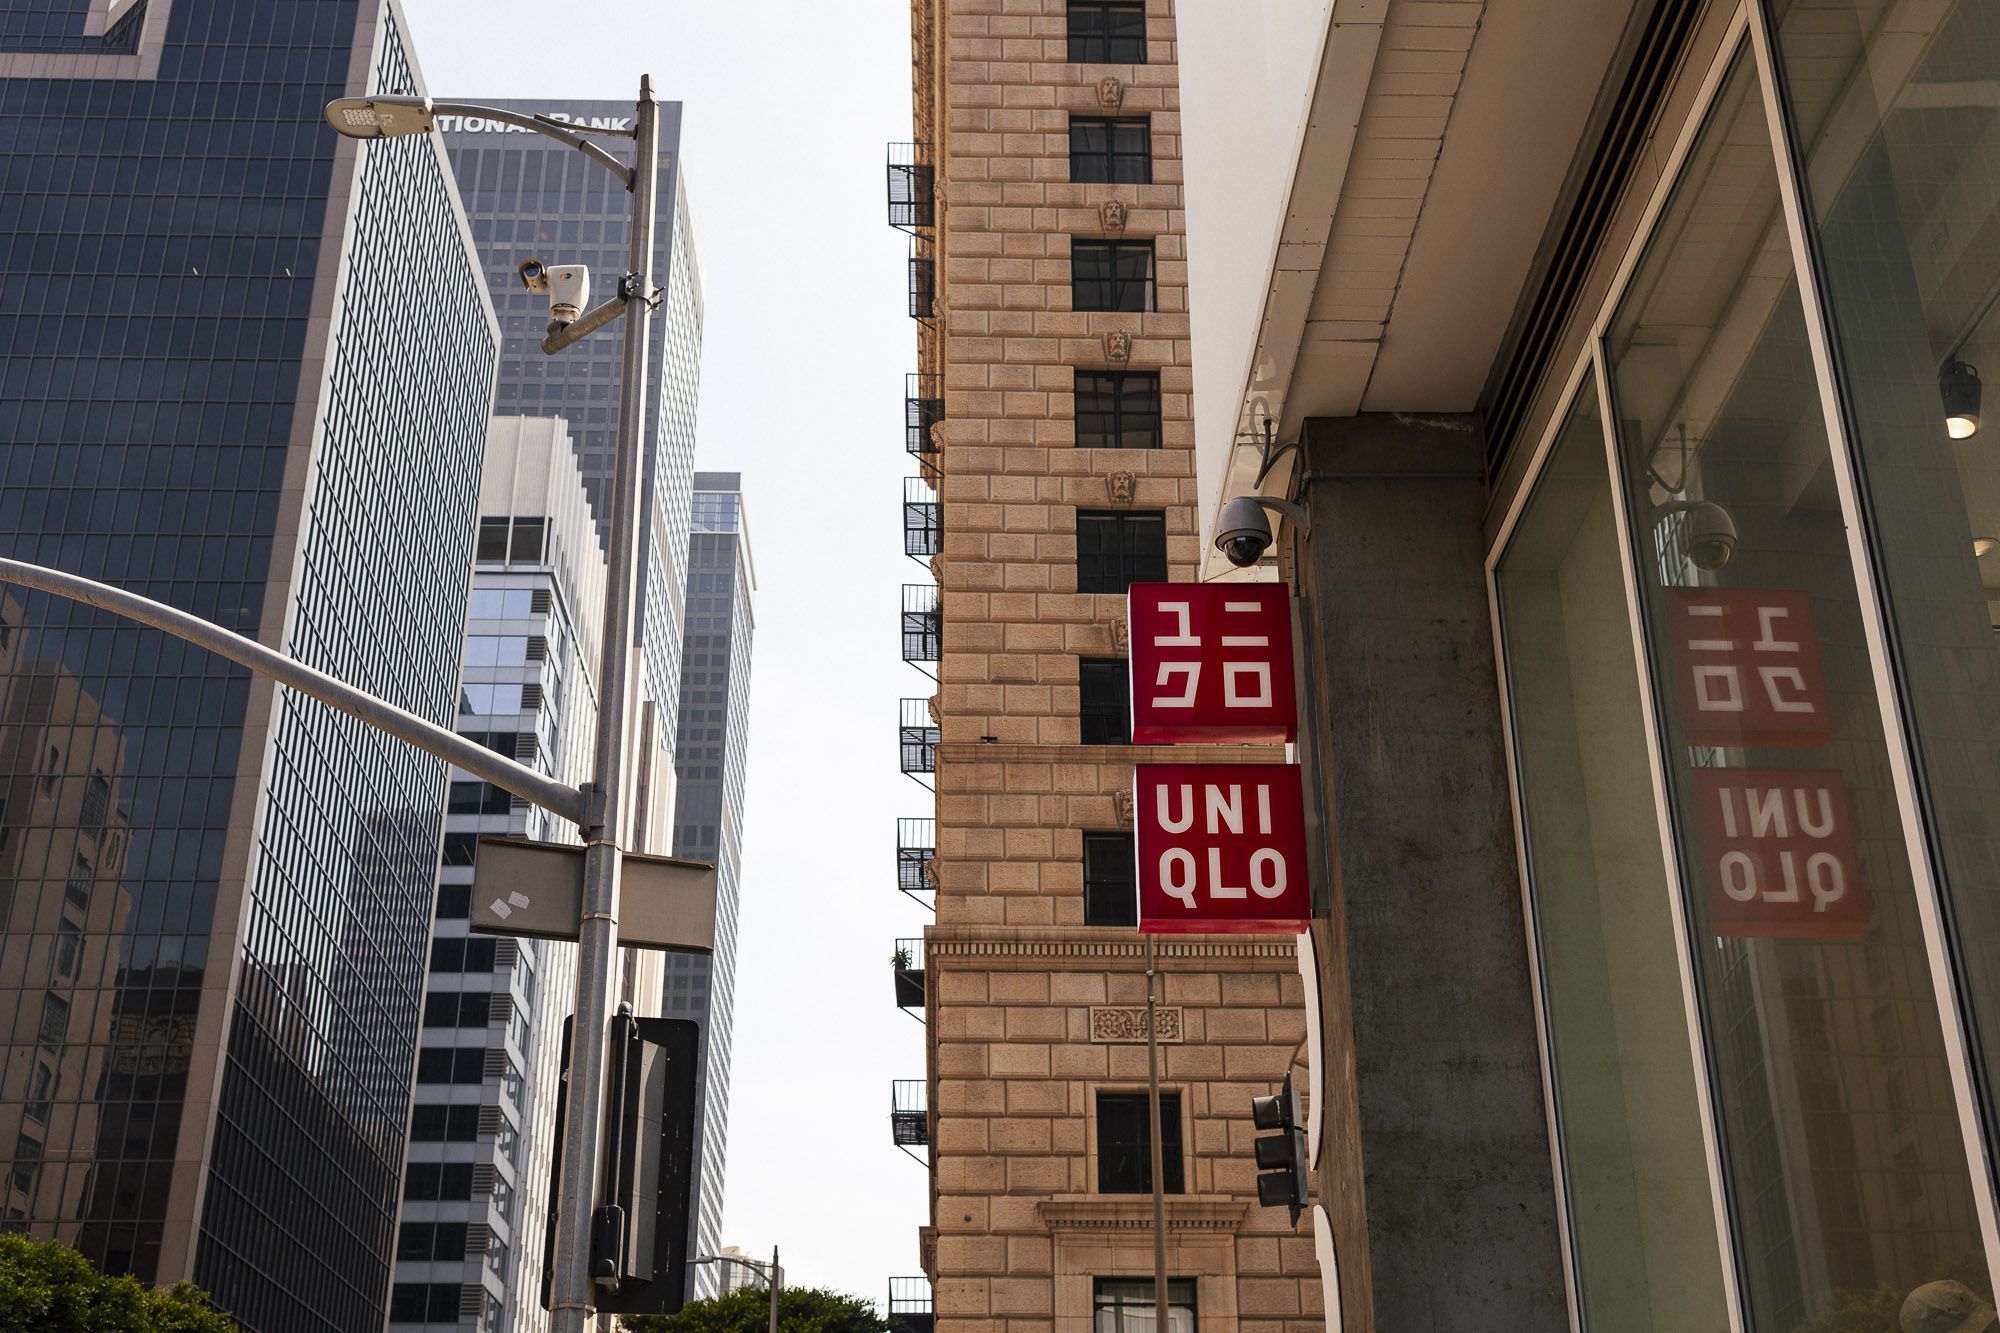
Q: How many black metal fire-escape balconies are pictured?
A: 10